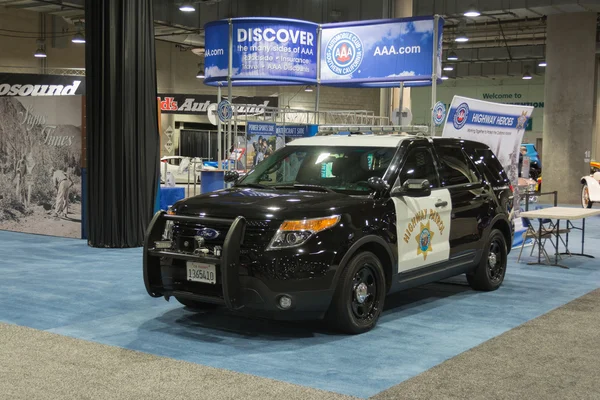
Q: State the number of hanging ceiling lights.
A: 12